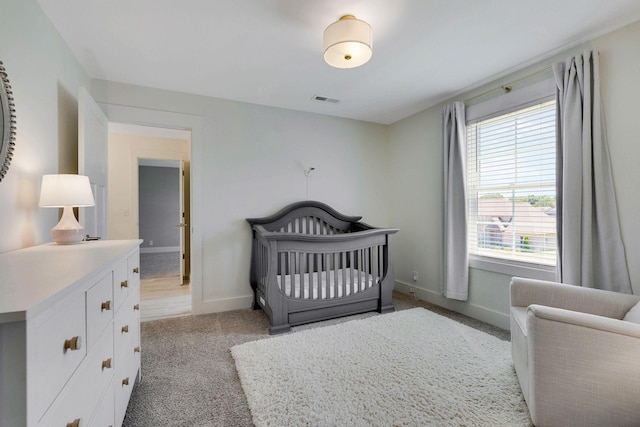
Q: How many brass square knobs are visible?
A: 10